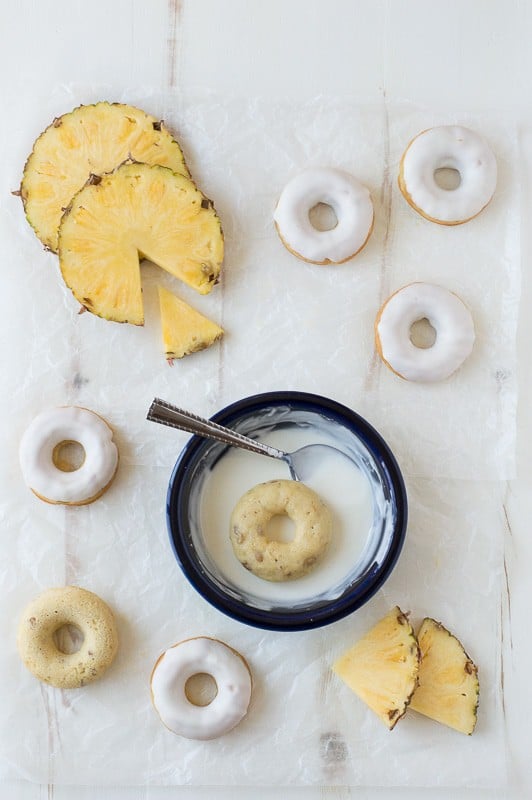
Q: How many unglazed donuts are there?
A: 2